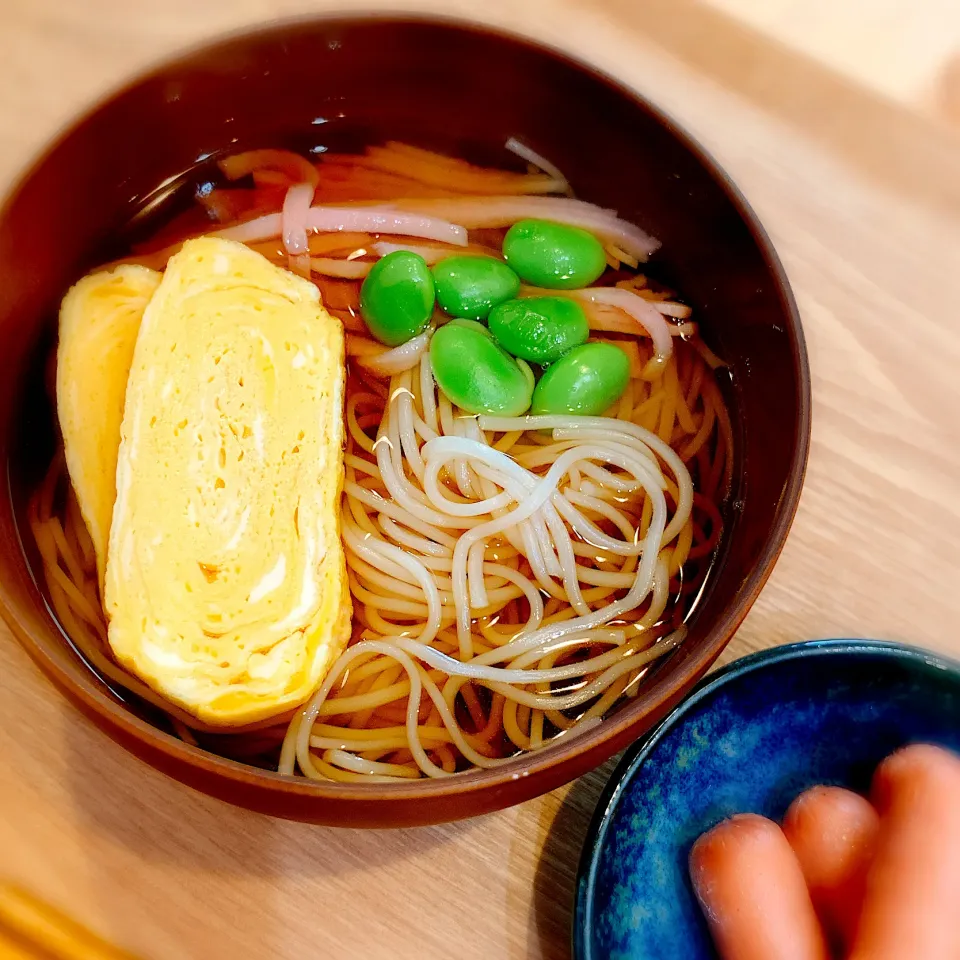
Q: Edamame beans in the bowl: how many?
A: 6